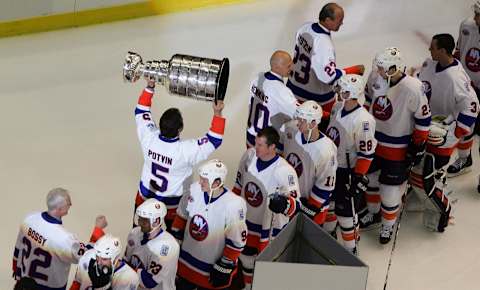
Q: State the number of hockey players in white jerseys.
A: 13